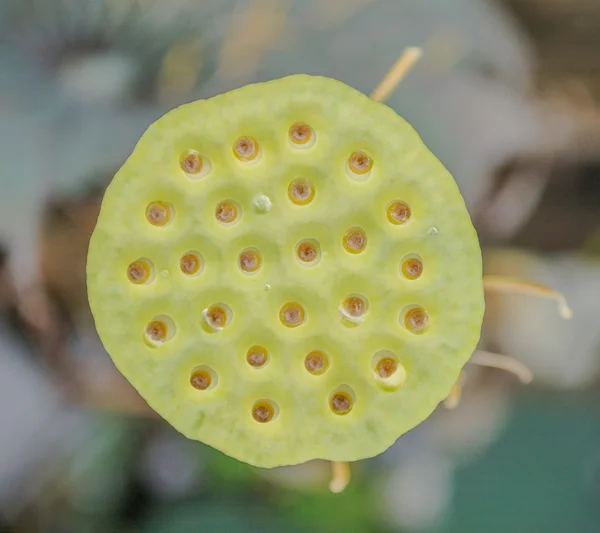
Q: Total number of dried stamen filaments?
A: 5